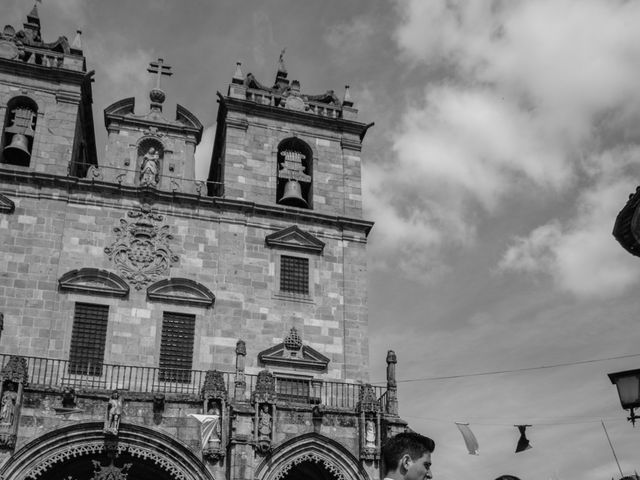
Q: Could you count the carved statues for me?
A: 6